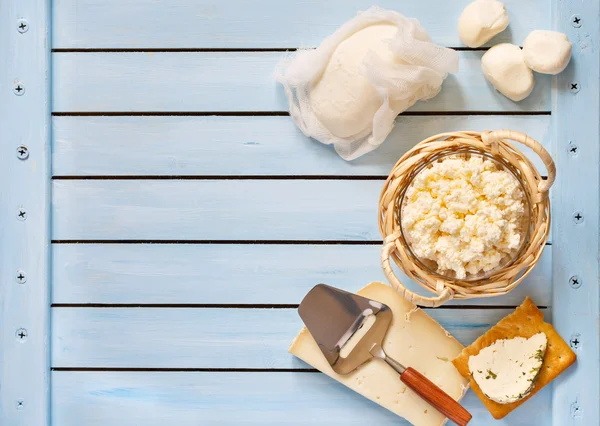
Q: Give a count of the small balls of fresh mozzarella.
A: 3